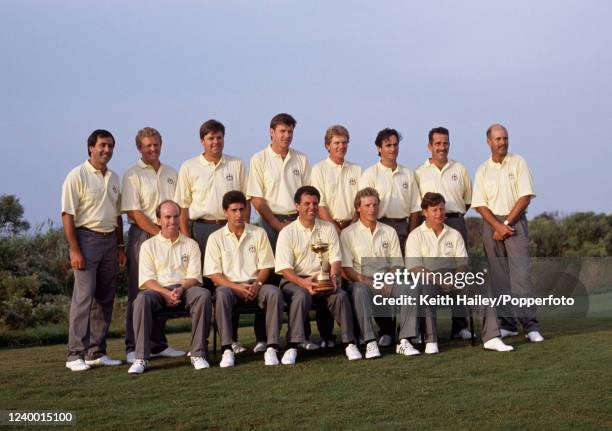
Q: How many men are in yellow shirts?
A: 13